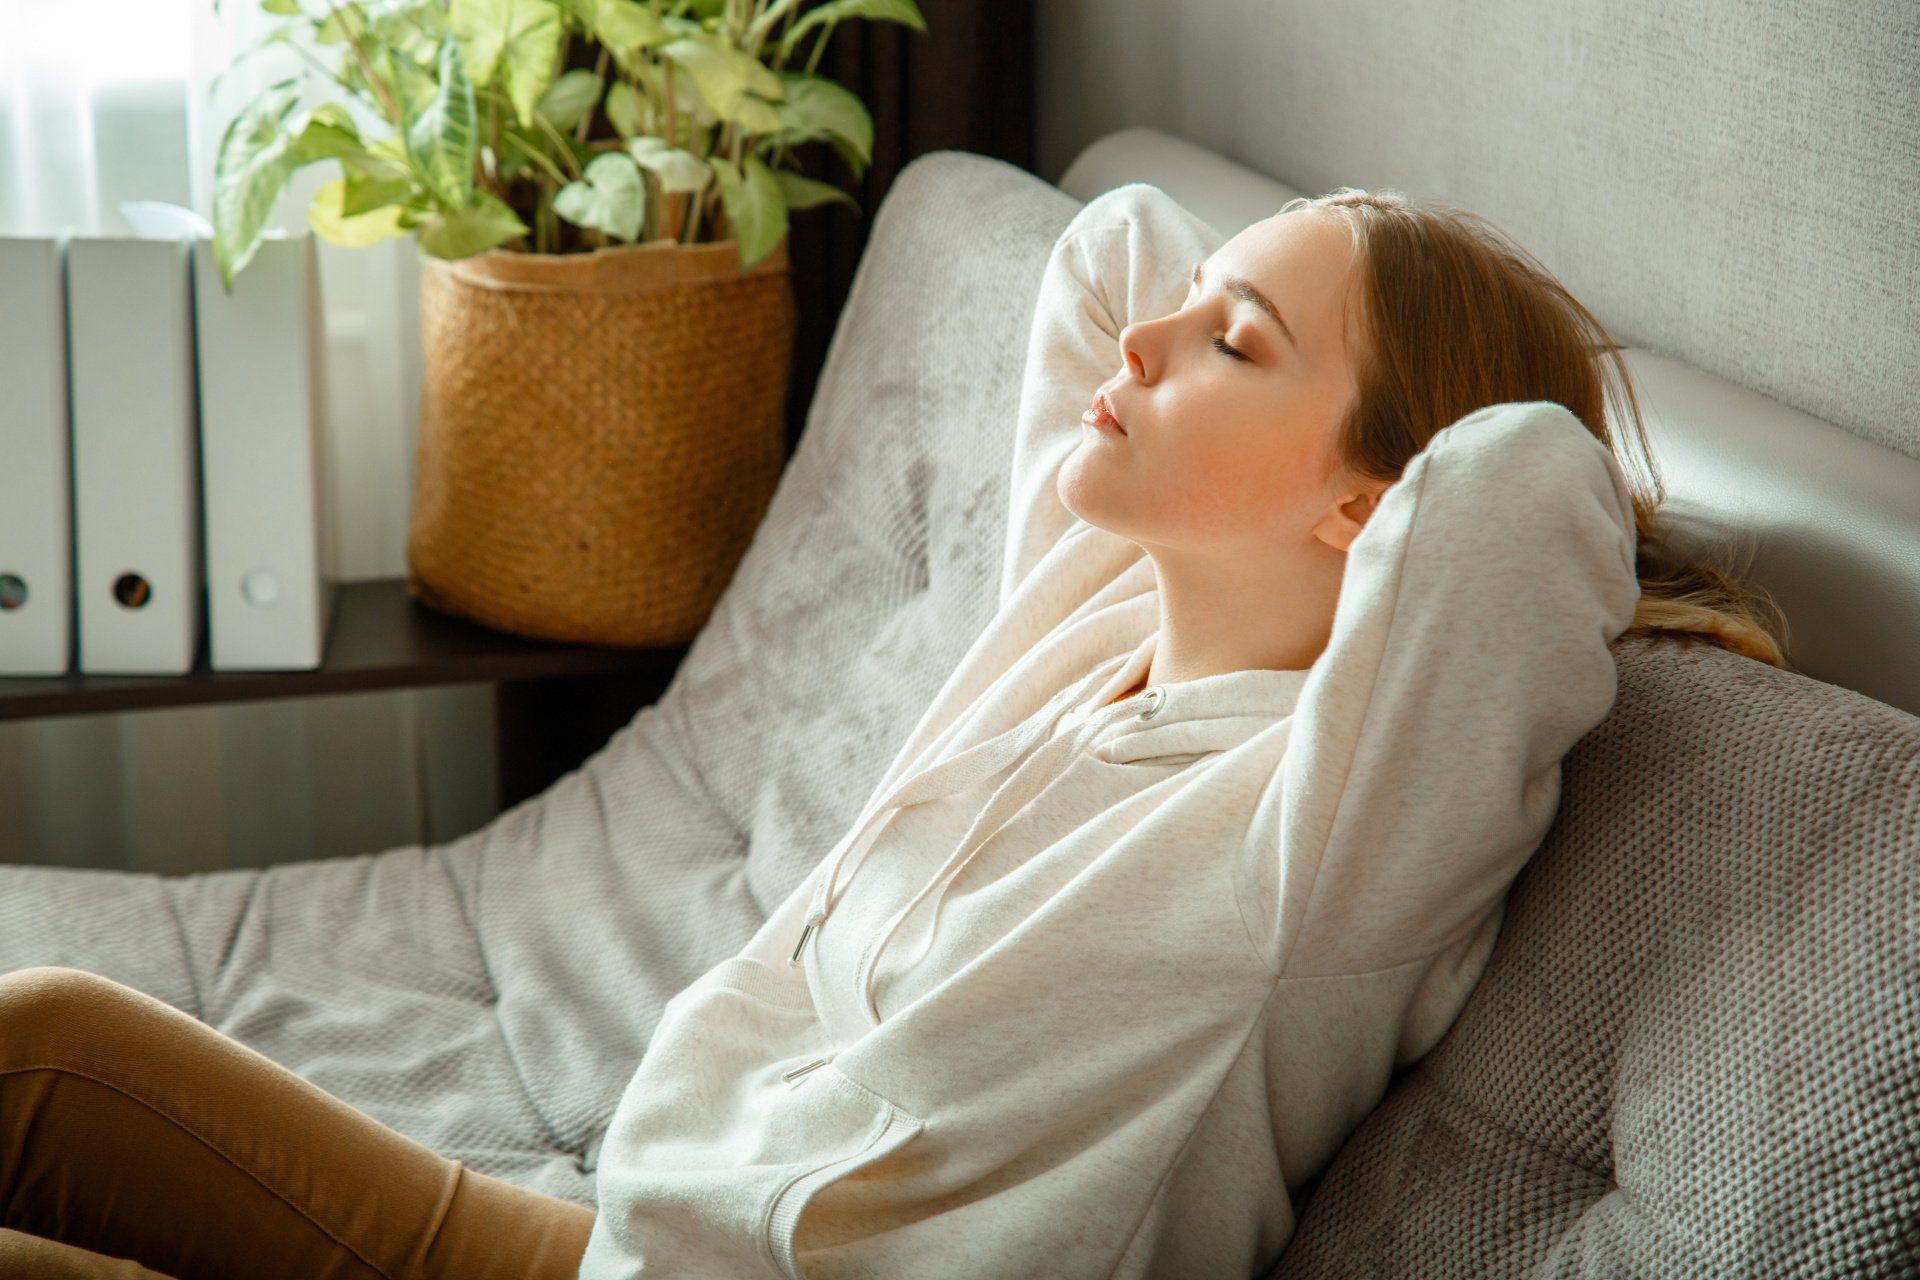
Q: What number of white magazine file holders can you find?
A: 3